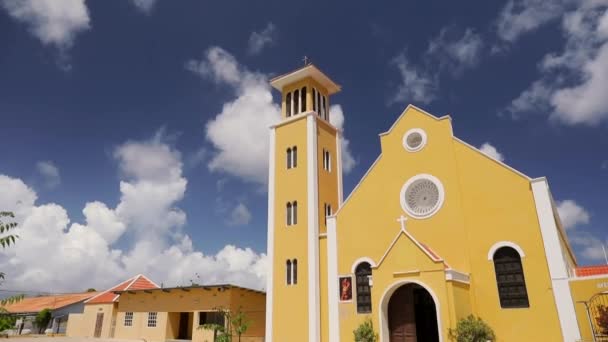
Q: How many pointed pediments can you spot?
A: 2